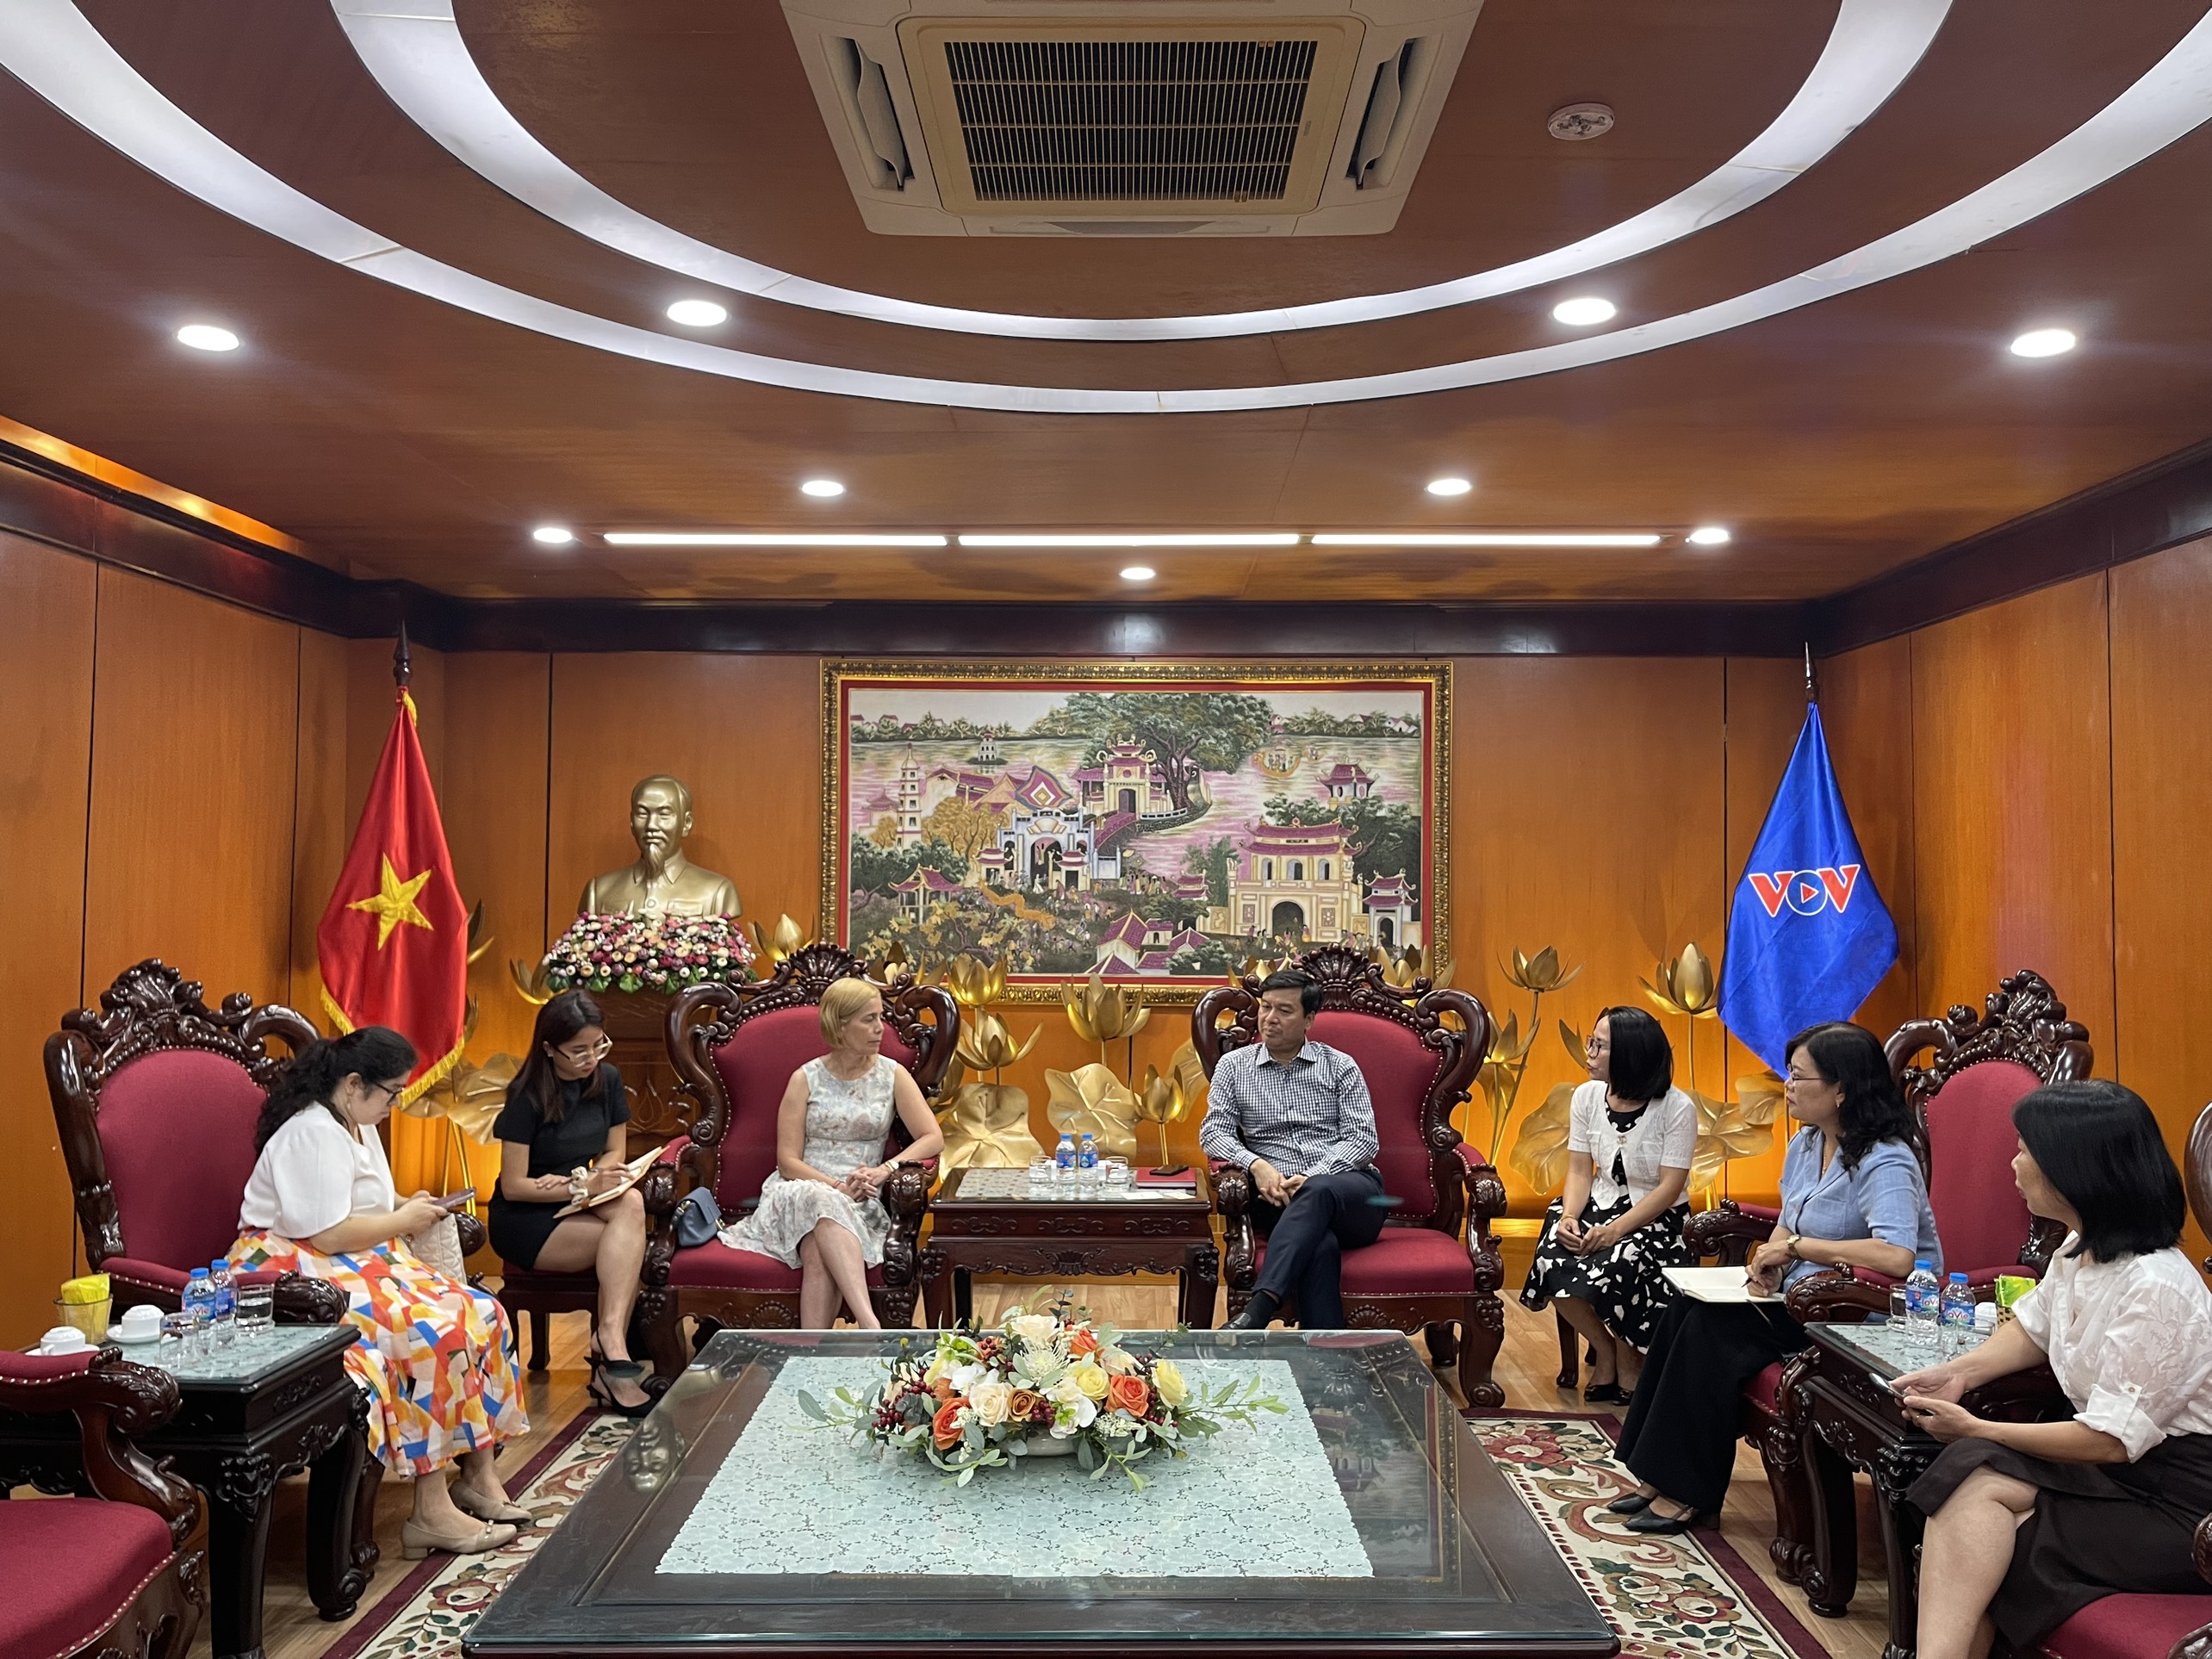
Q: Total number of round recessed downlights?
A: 9